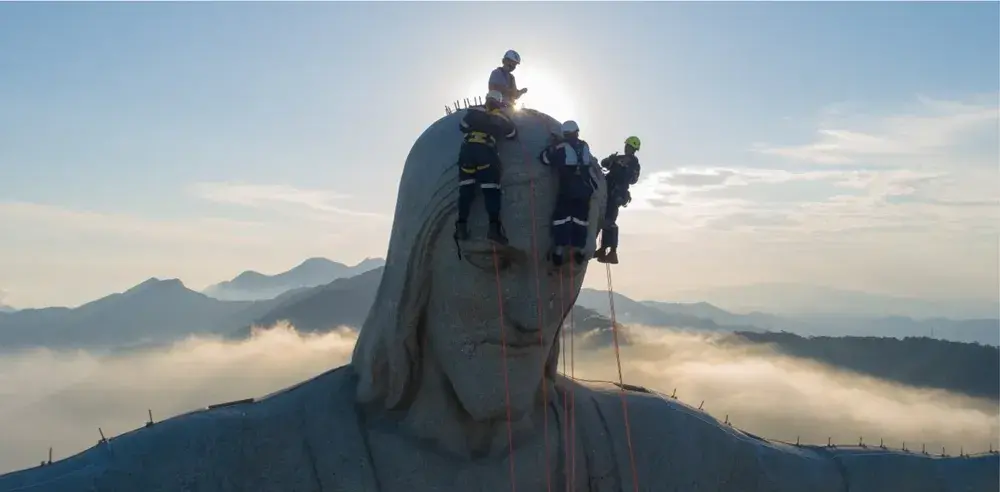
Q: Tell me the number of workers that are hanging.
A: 3